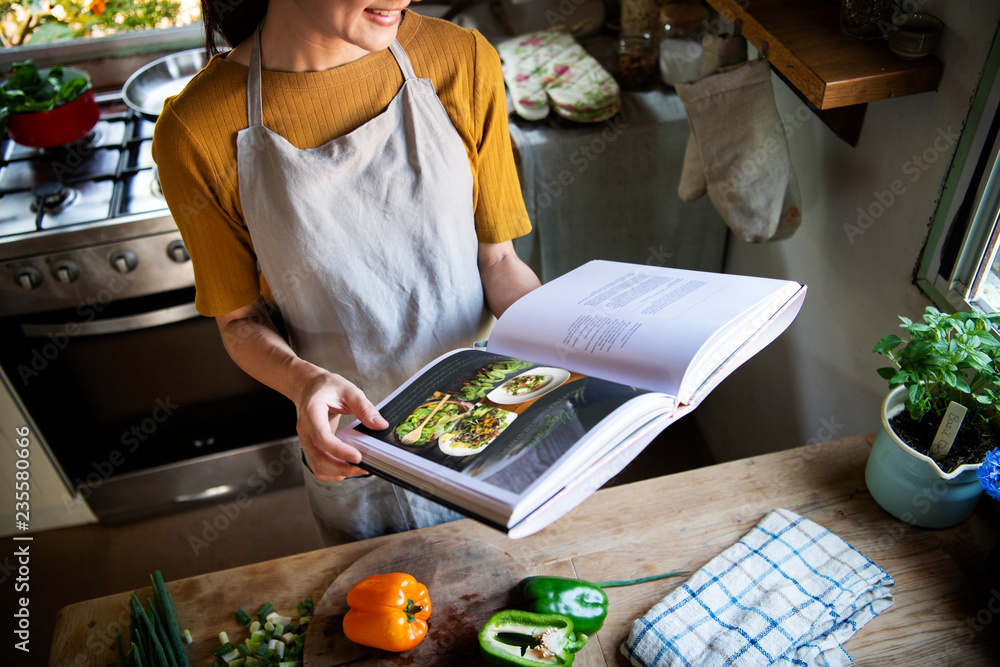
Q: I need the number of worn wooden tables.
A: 1